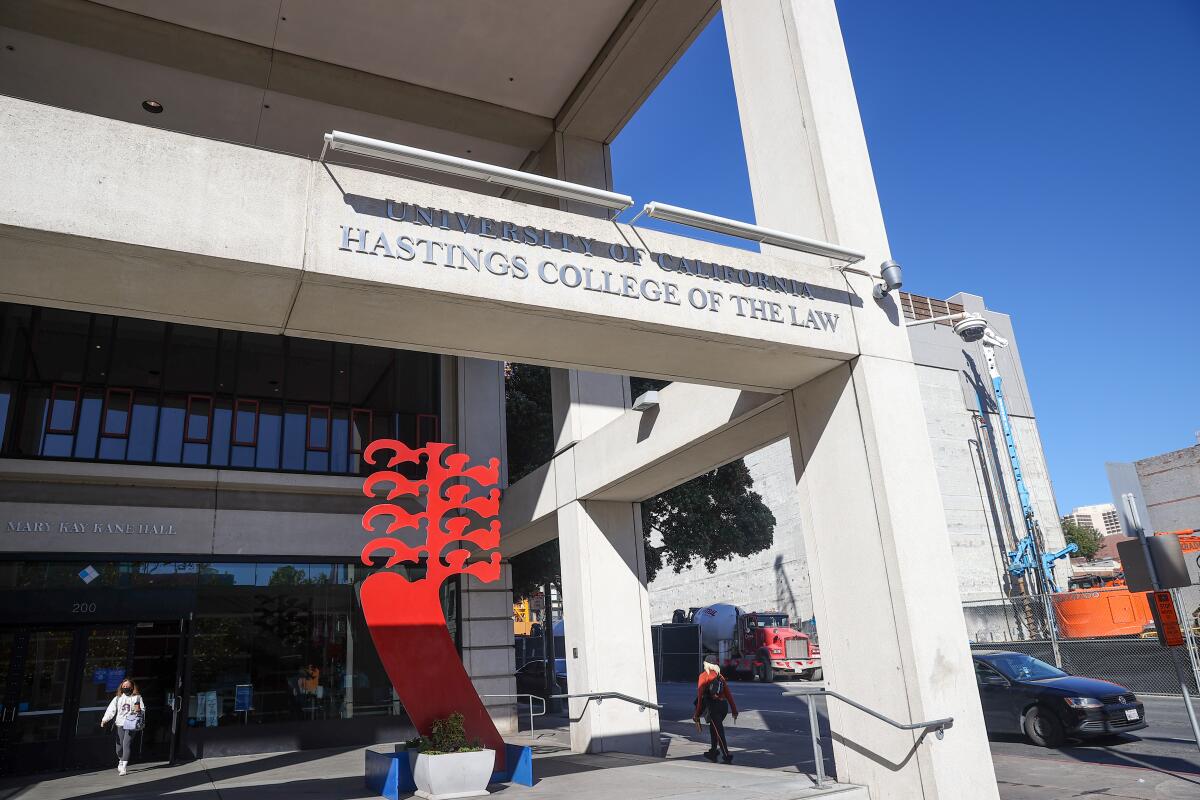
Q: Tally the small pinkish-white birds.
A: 0